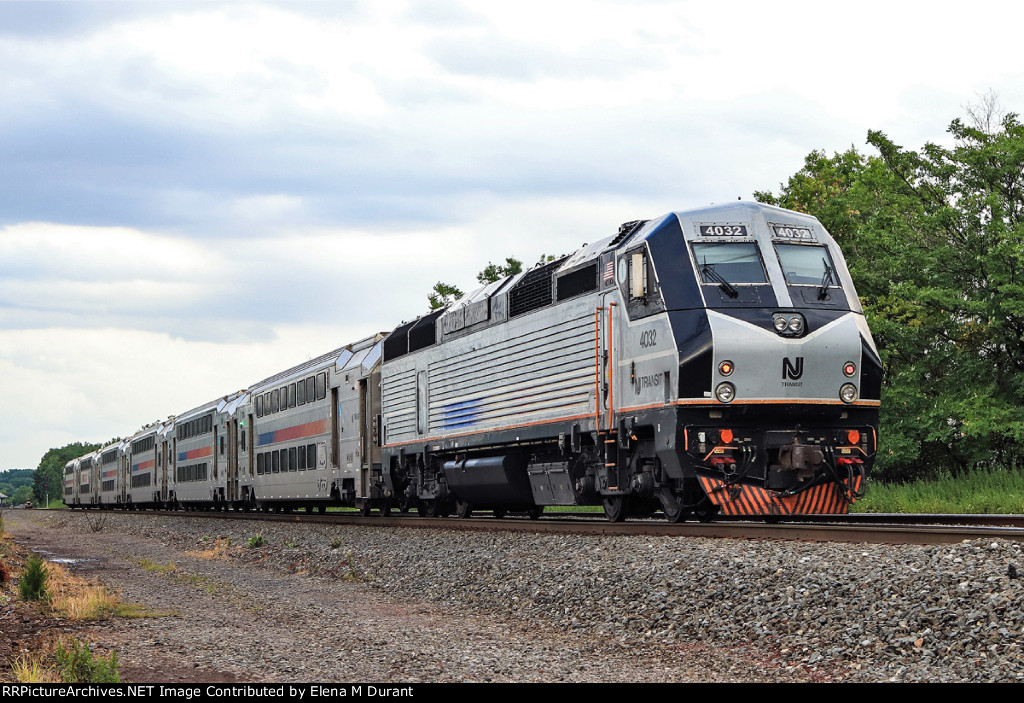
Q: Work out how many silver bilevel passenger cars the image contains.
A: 6